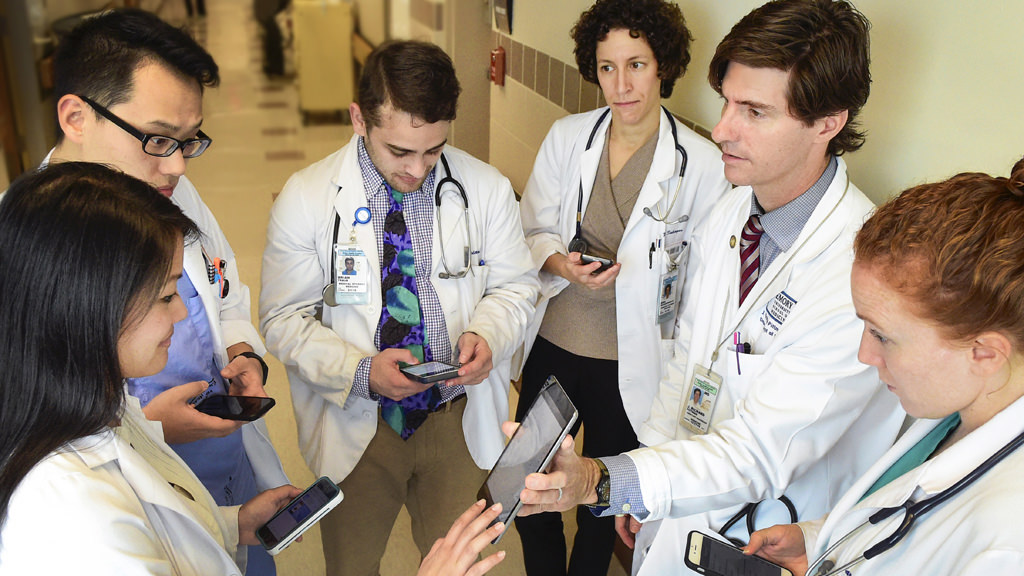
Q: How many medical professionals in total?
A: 6